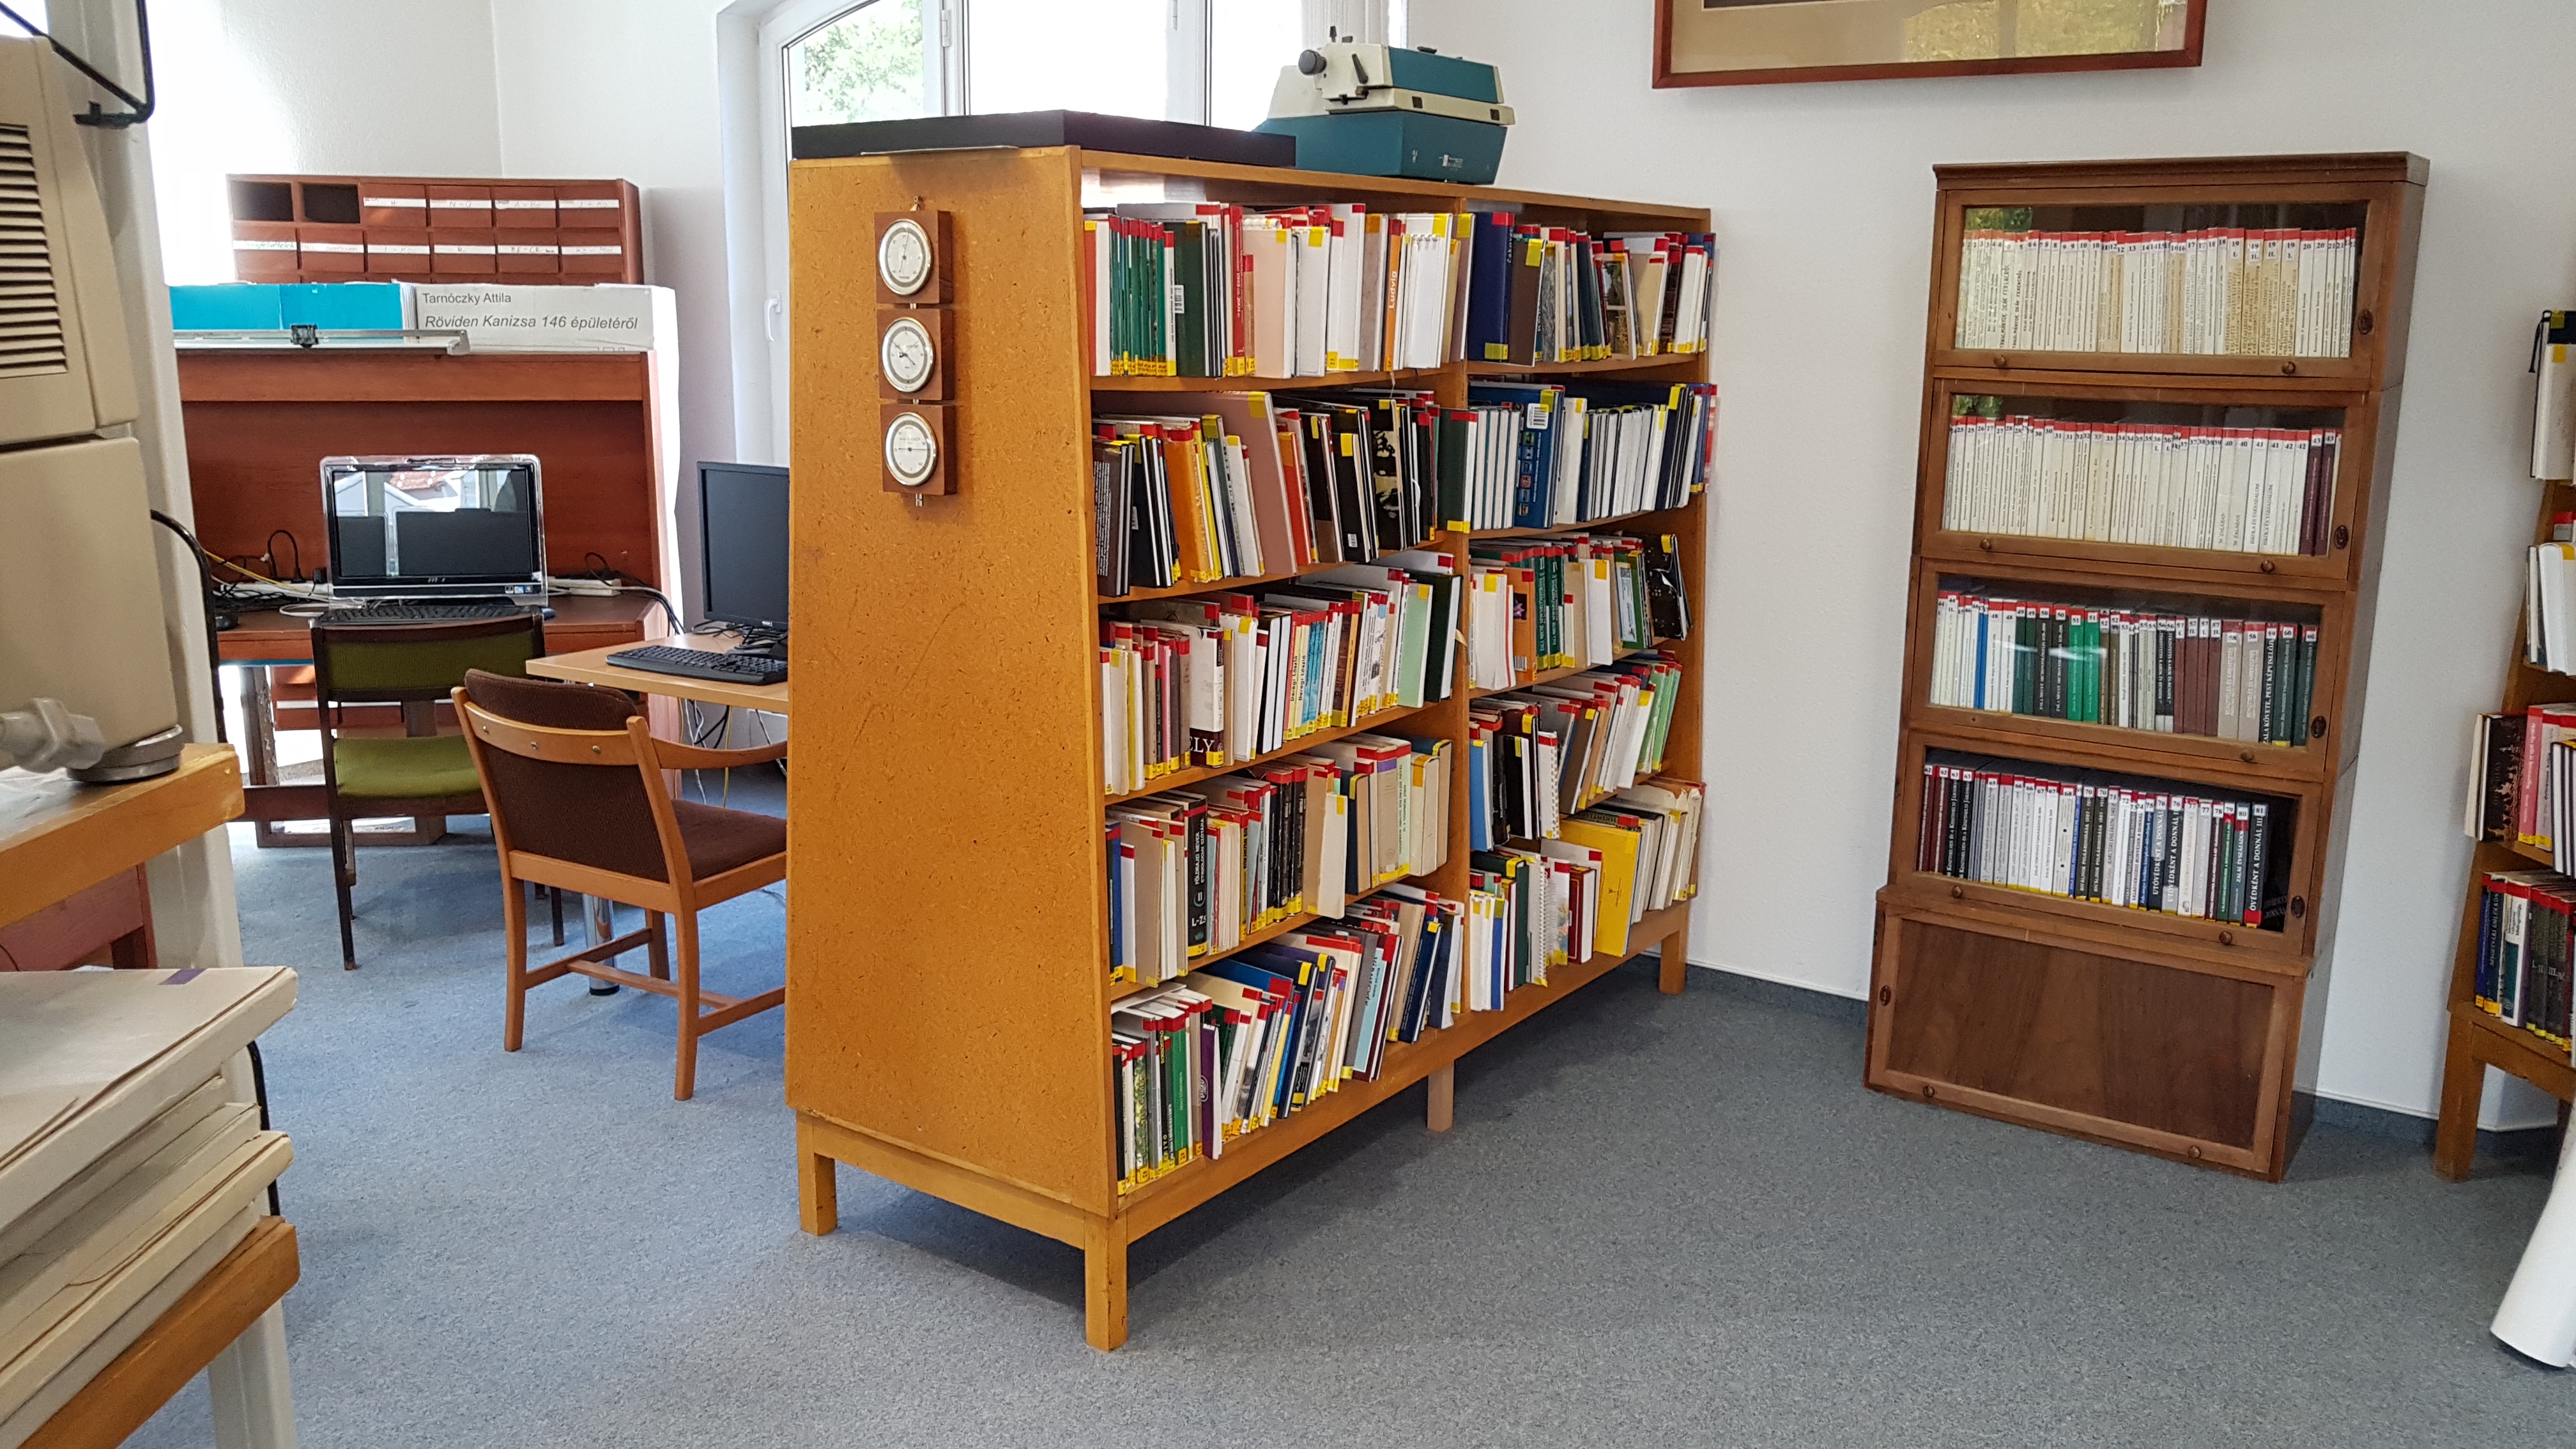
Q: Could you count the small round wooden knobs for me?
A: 9